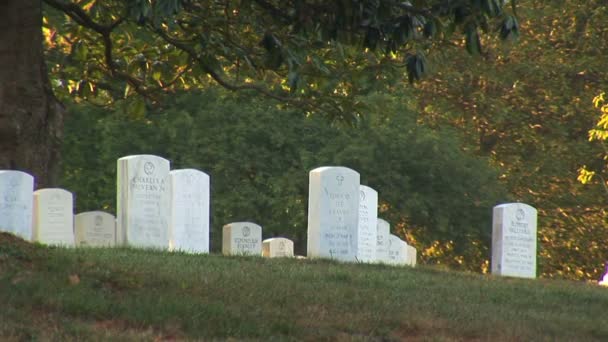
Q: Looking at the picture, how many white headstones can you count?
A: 13